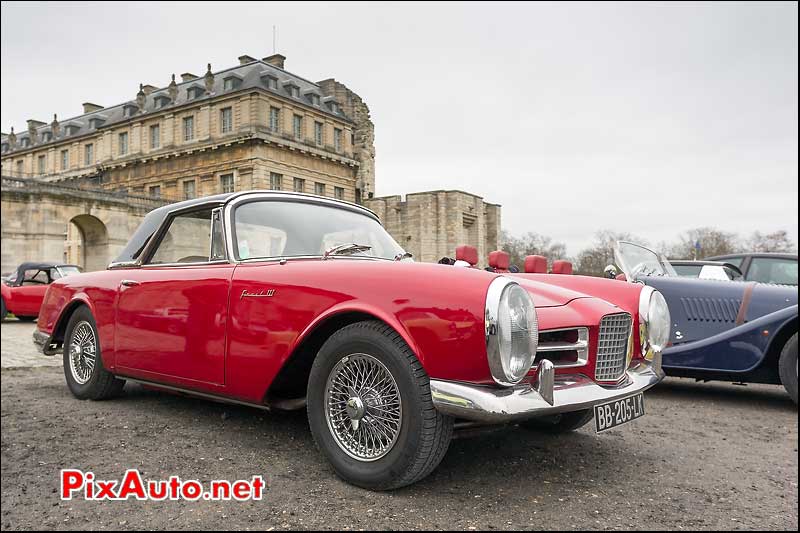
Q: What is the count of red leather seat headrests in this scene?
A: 4